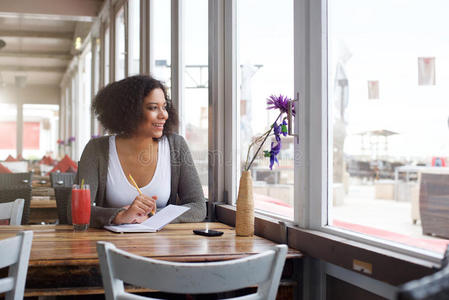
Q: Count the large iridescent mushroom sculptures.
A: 0